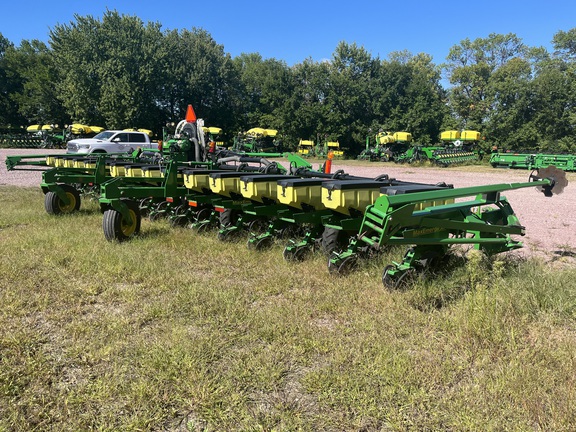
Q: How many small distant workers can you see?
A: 0